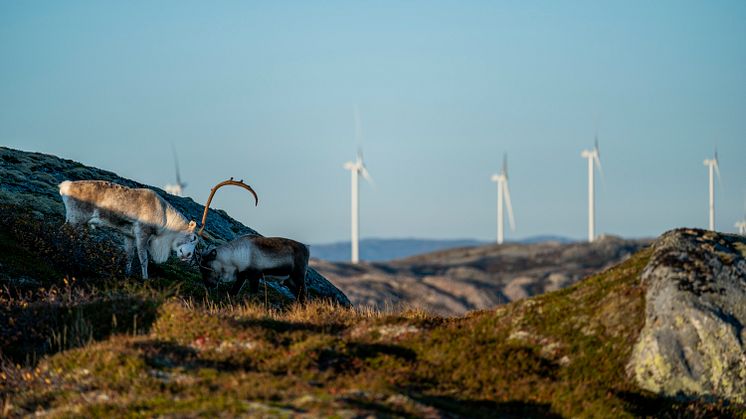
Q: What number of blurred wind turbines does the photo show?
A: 6